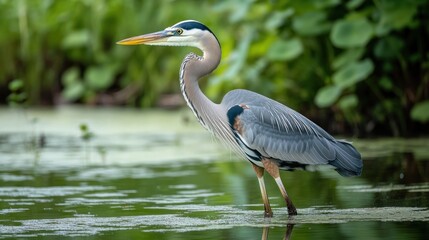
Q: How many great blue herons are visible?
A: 1